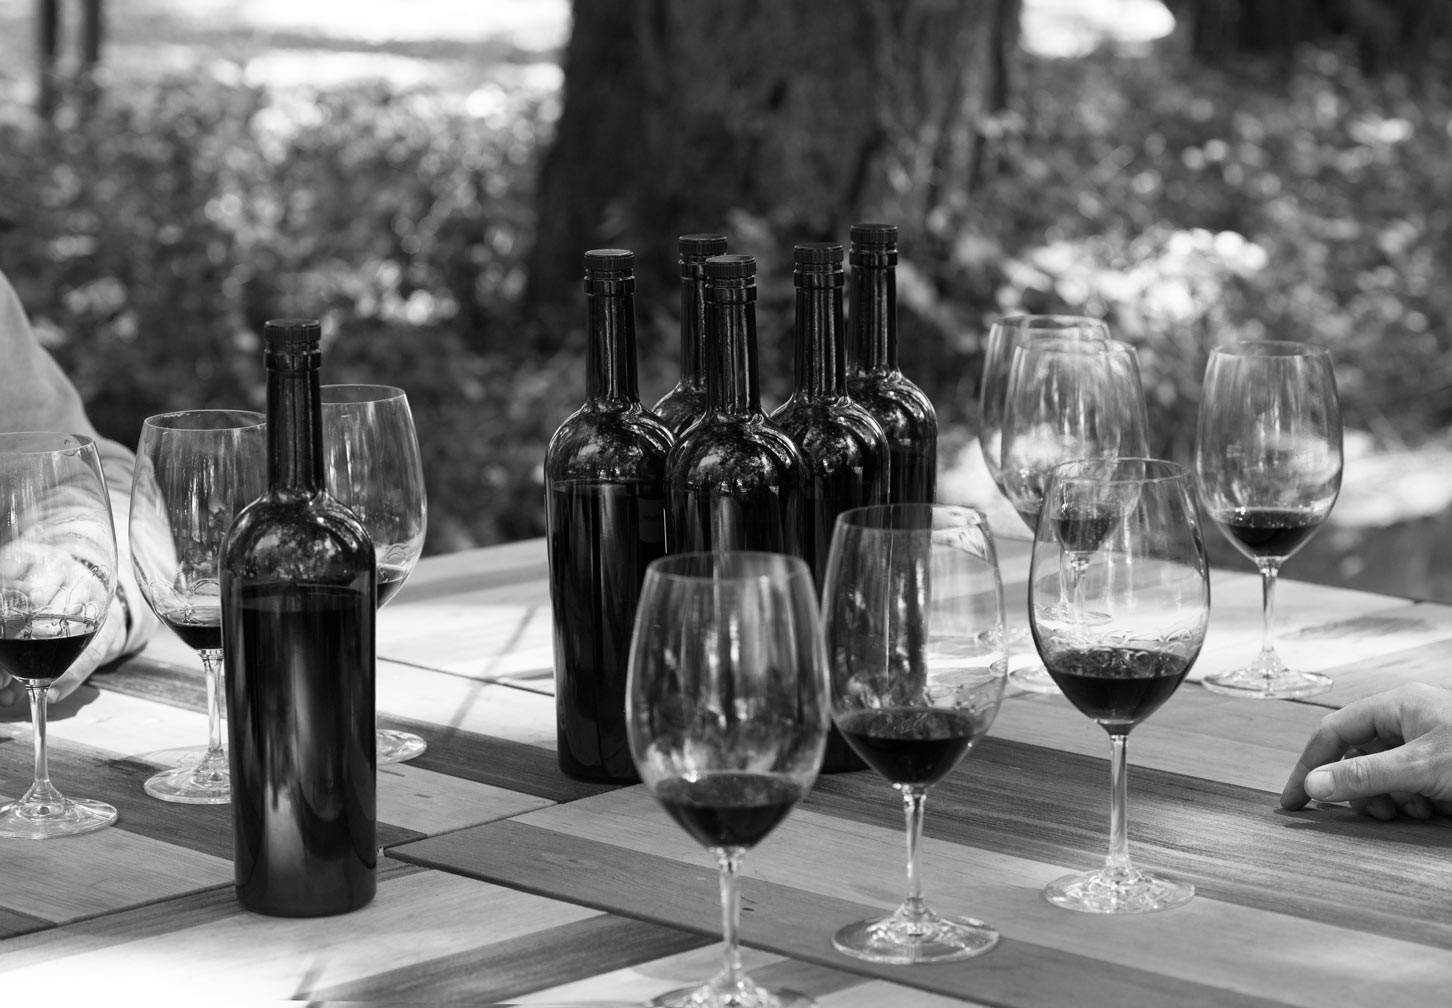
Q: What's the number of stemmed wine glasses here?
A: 9